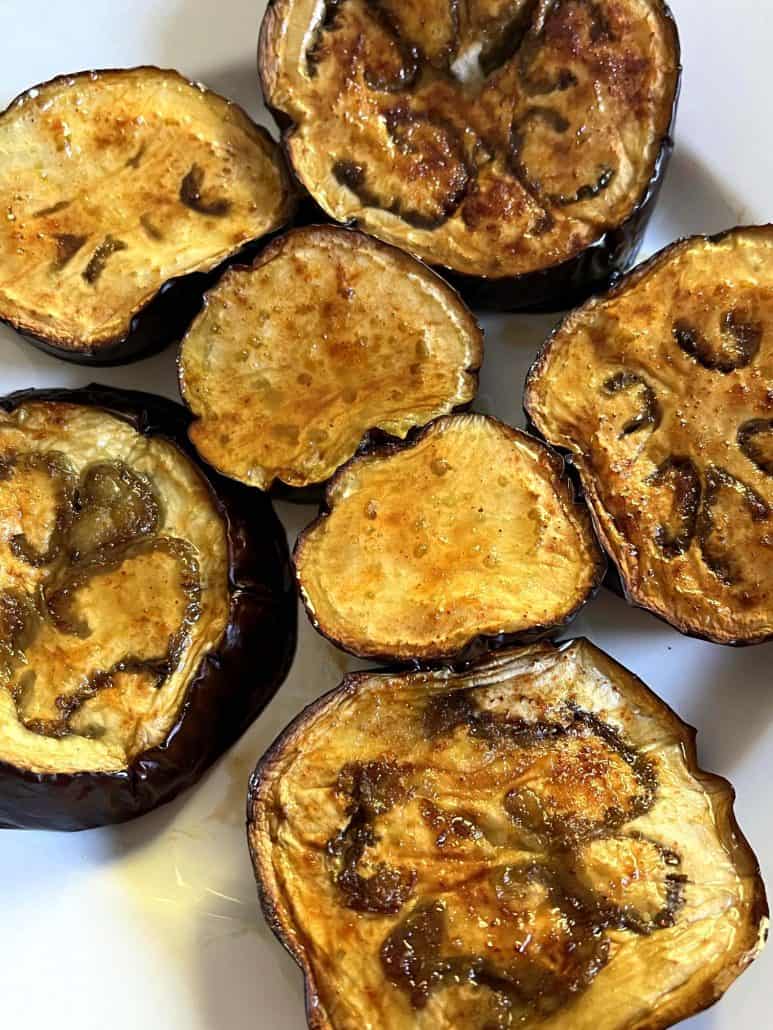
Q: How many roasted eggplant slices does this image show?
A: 7